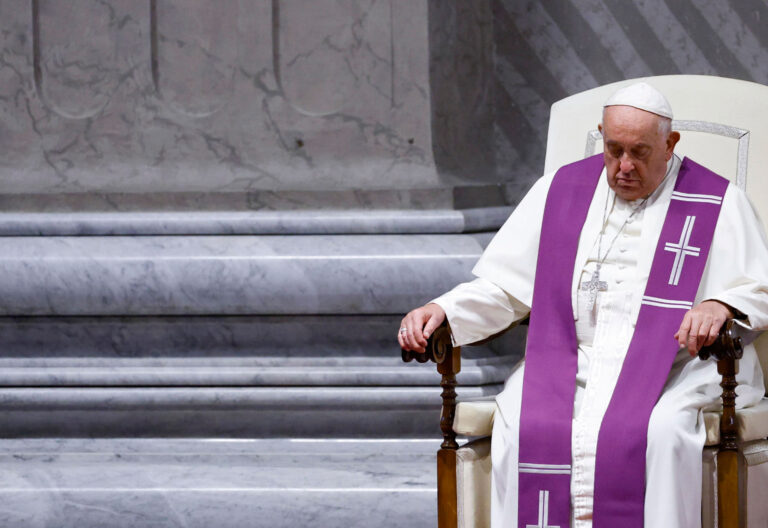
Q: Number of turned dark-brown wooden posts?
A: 2